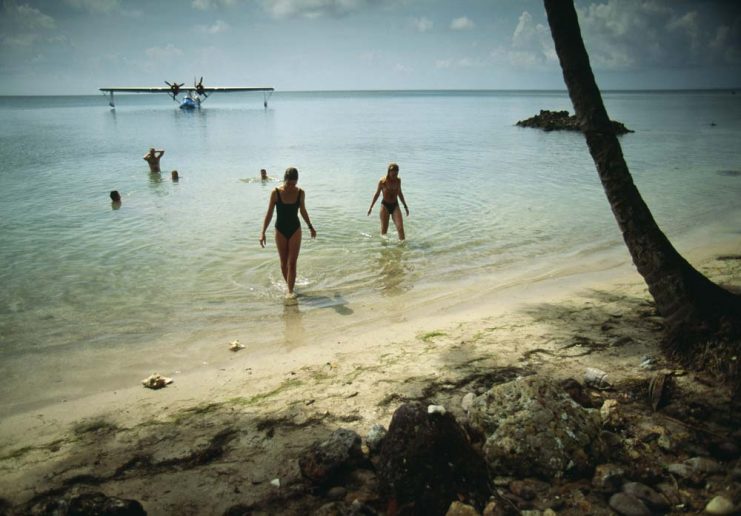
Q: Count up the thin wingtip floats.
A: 2